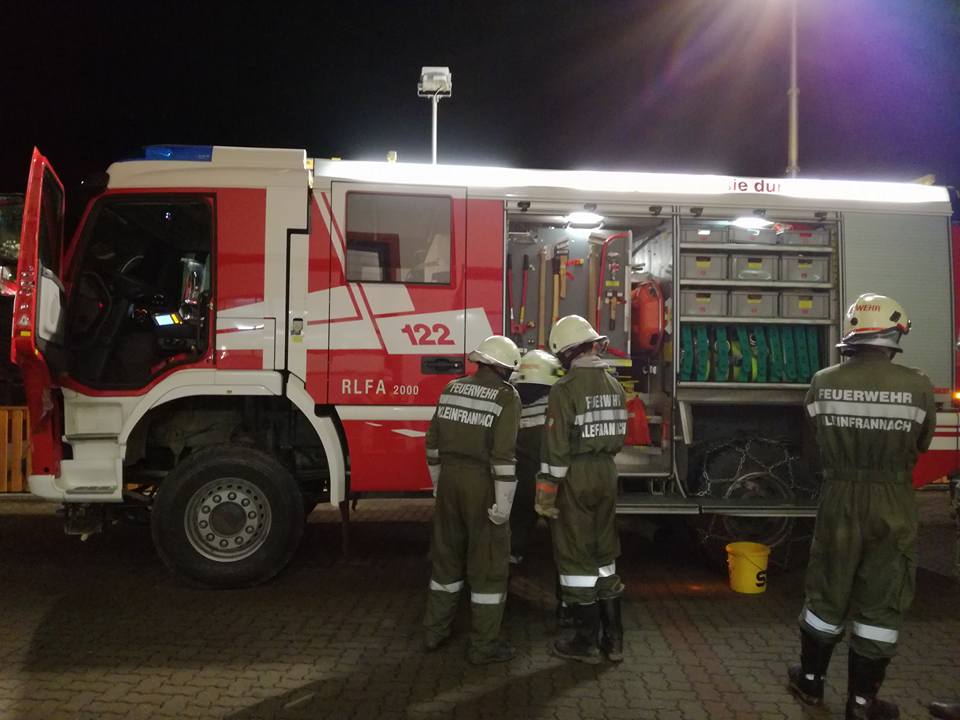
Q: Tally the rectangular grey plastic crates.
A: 9